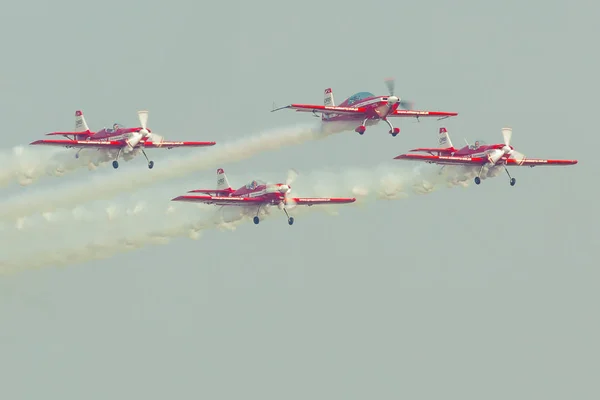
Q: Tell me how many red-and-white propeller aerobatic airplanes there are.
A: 4